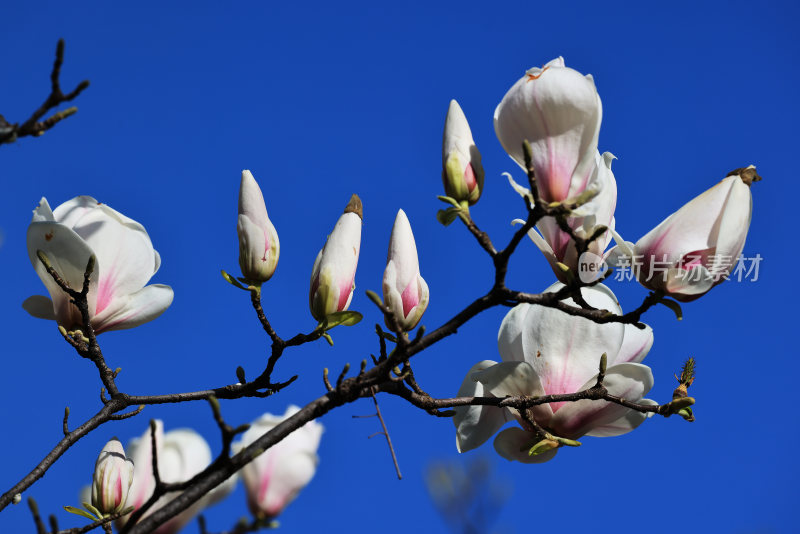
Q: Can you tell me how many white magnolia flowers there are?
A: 12